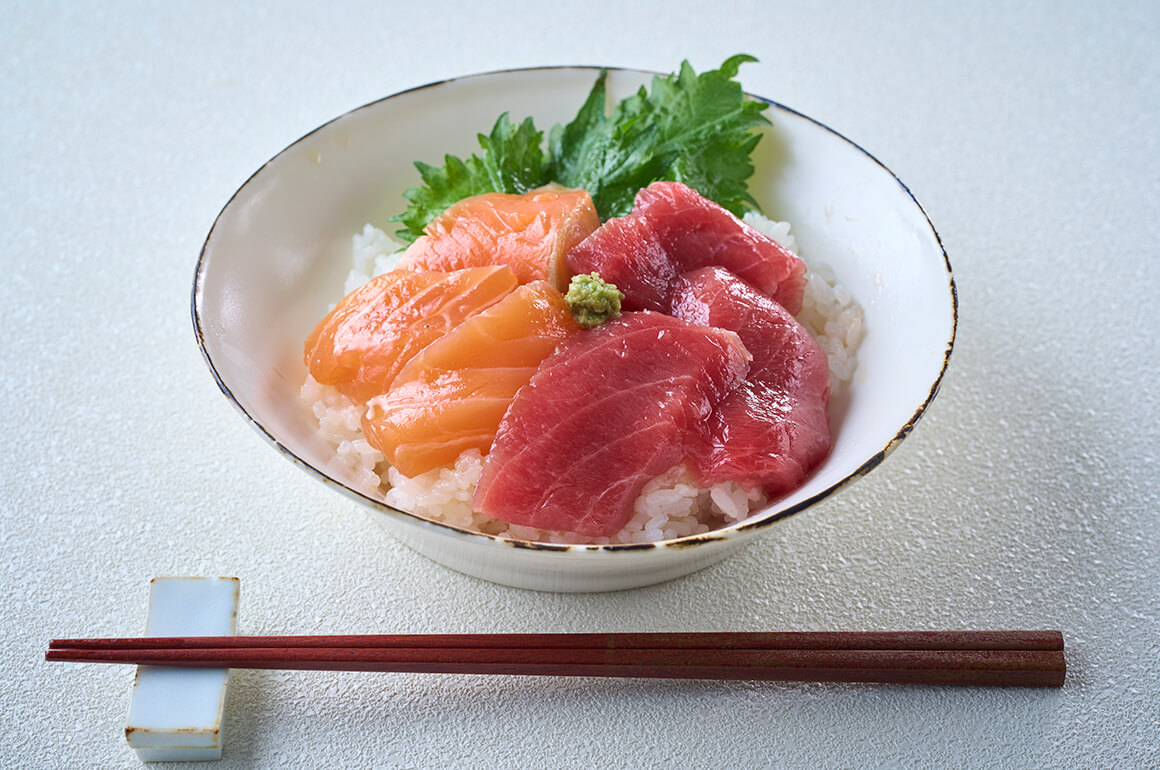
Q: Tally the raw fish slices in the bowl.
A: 6